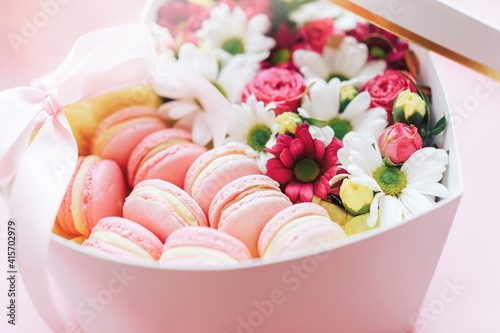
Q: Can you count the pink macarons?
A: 9